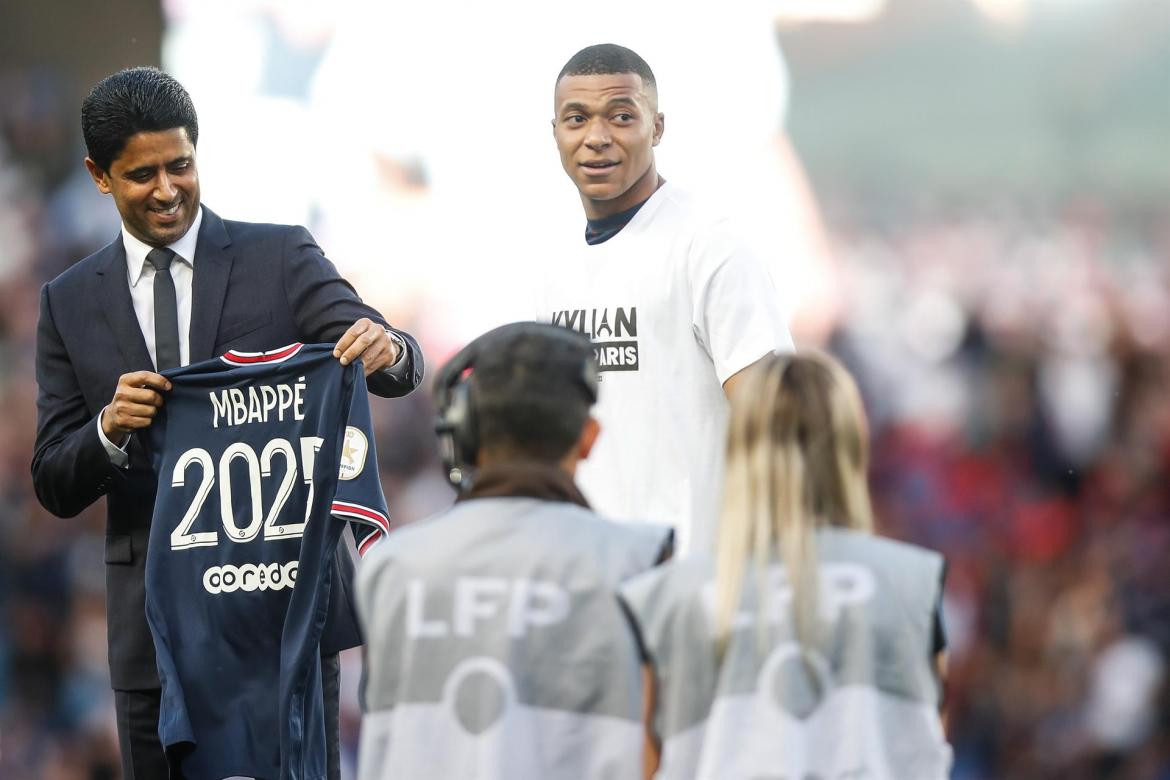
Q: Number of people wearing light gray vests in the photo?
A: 2